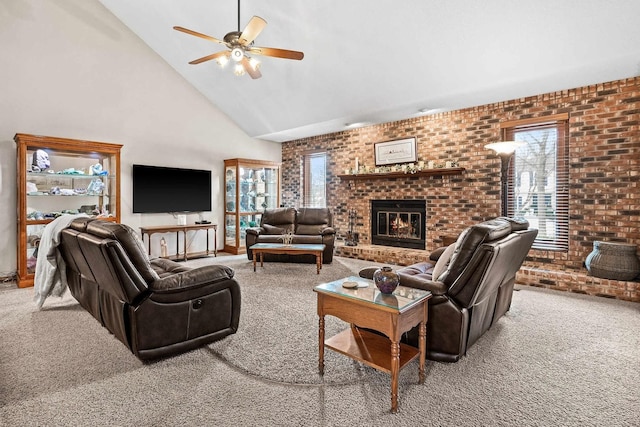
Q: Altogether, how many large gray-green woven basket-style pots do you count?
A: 1